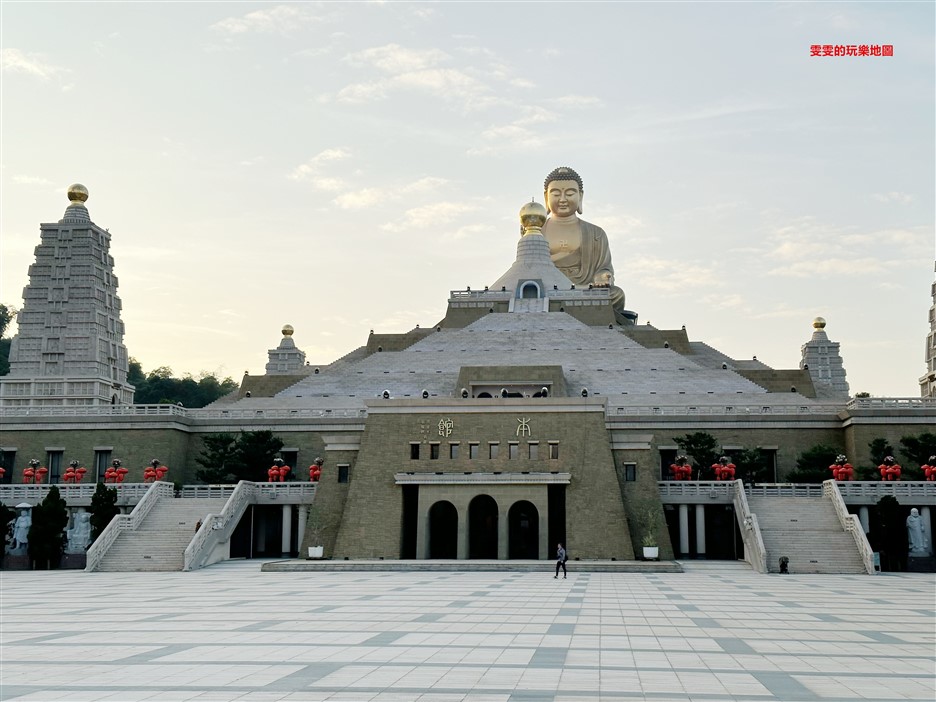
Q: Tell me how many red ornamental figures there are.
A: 11